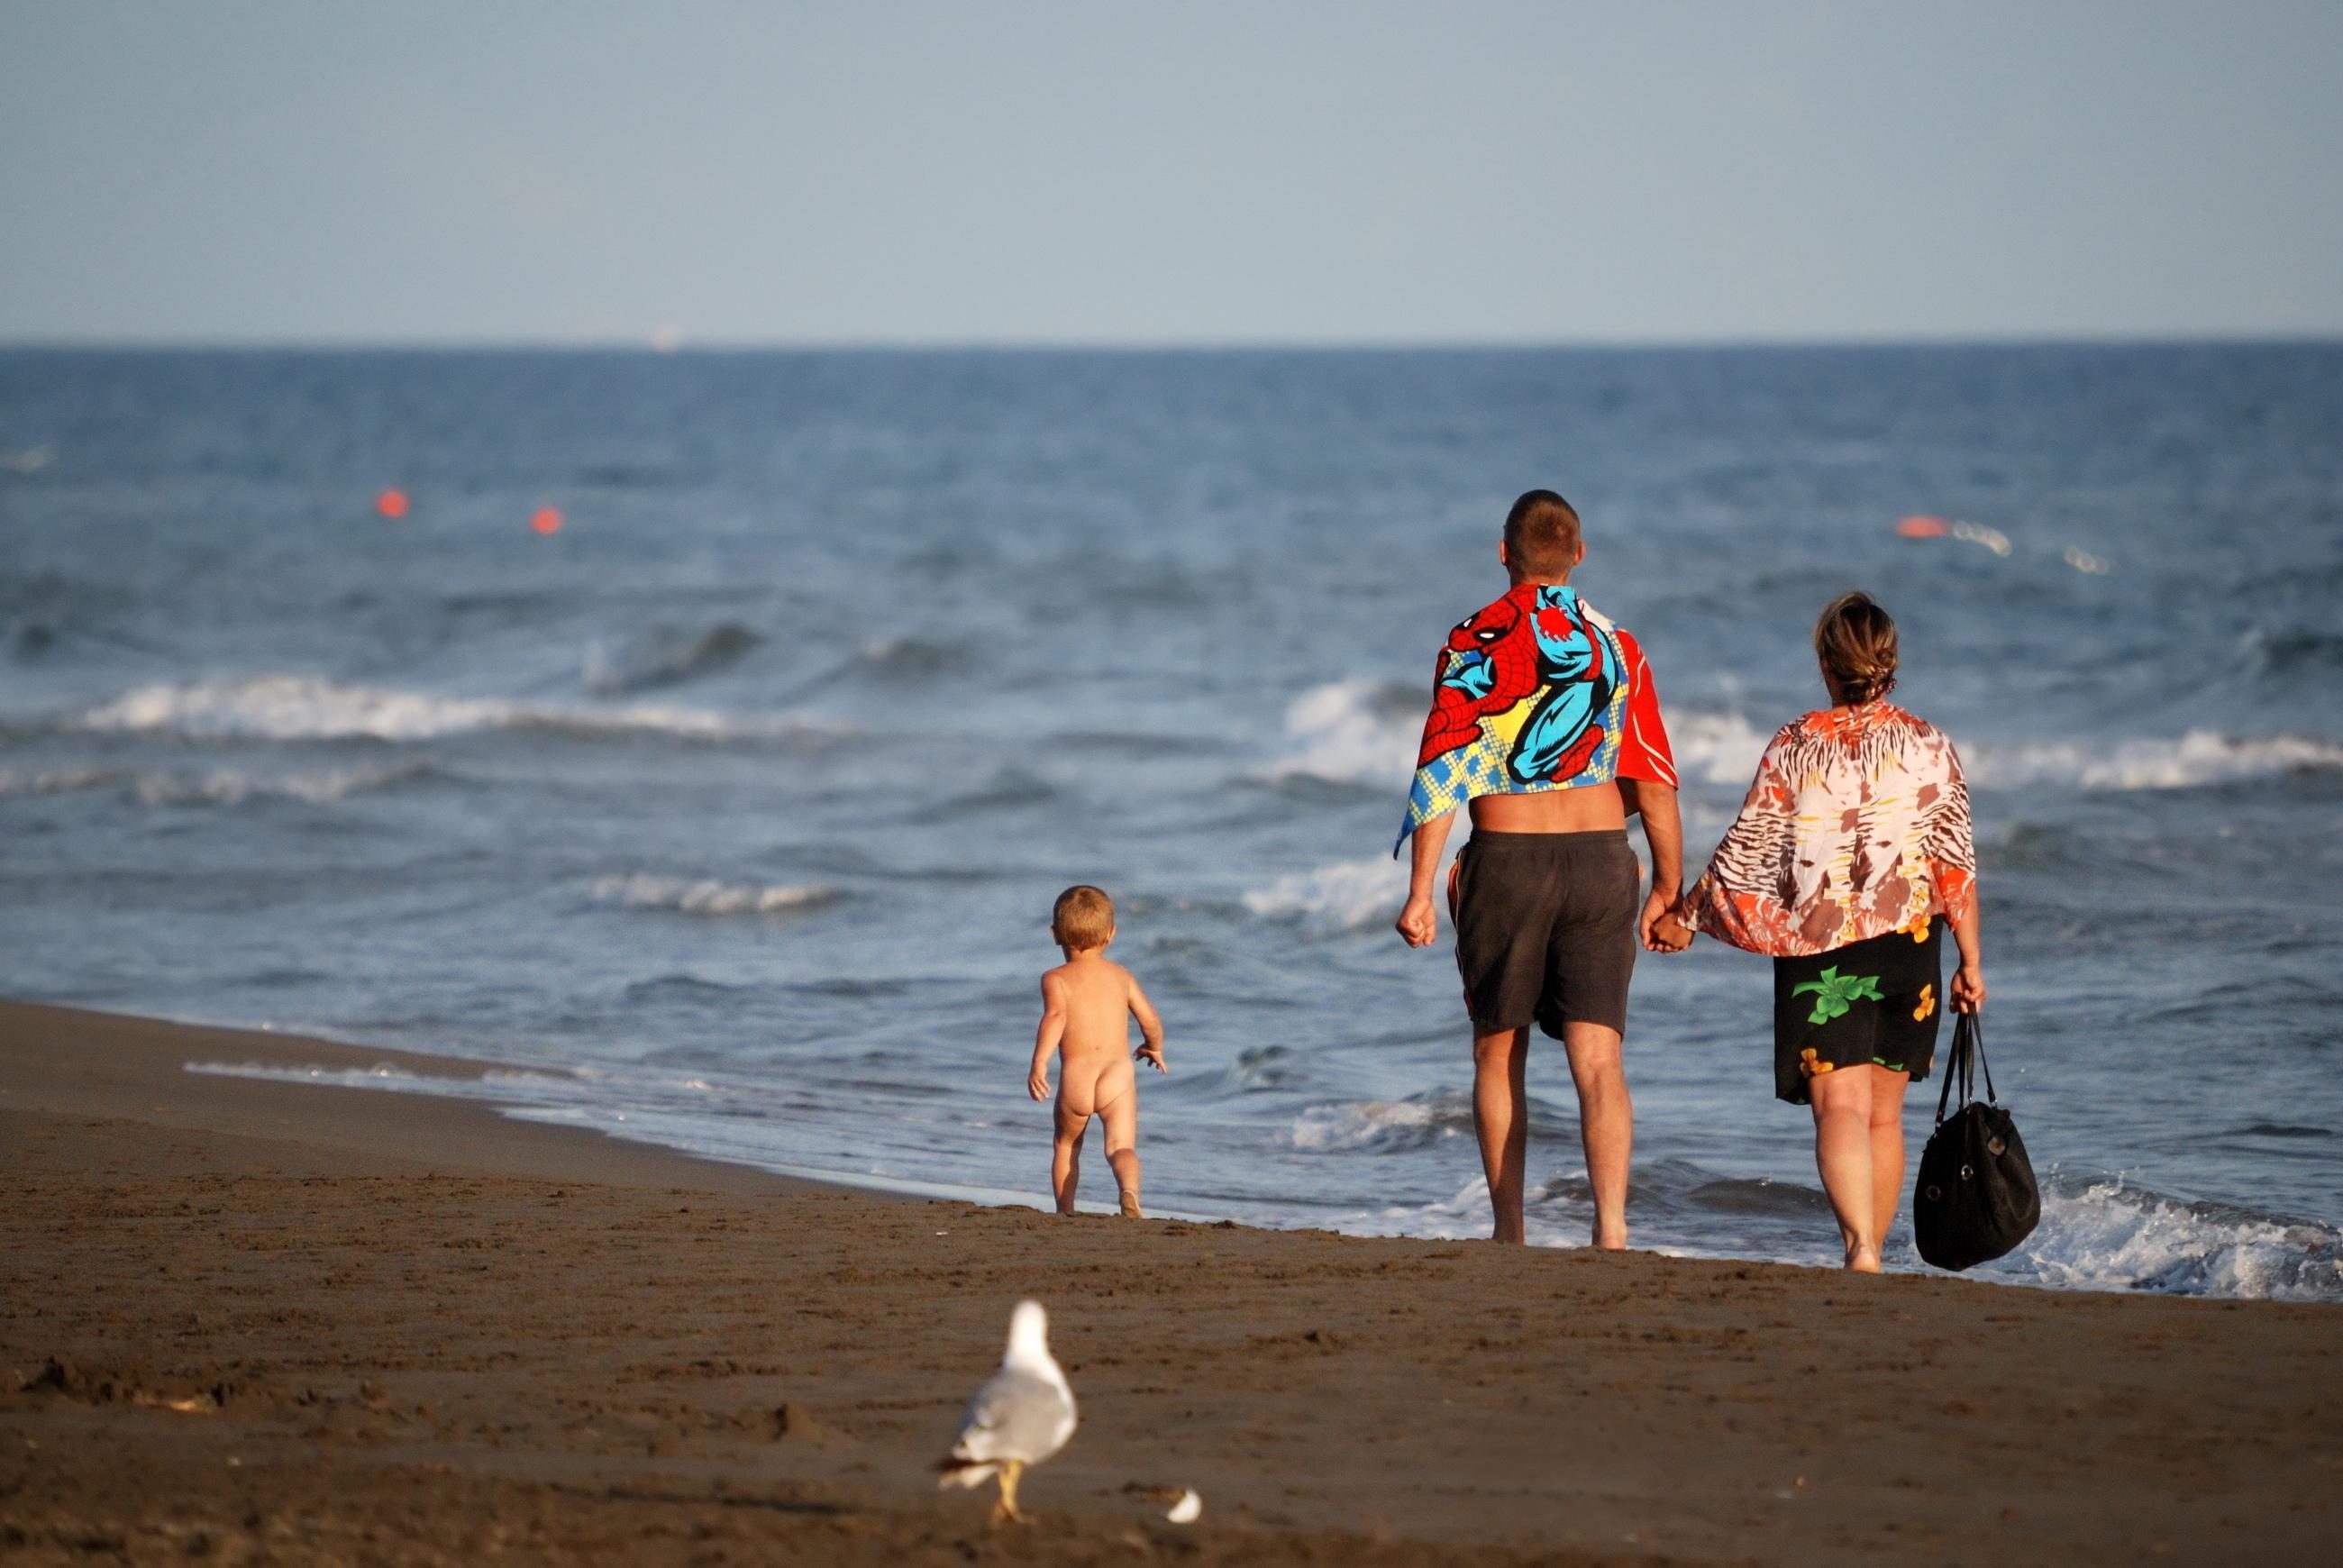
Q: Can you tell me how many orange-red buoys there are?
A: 3